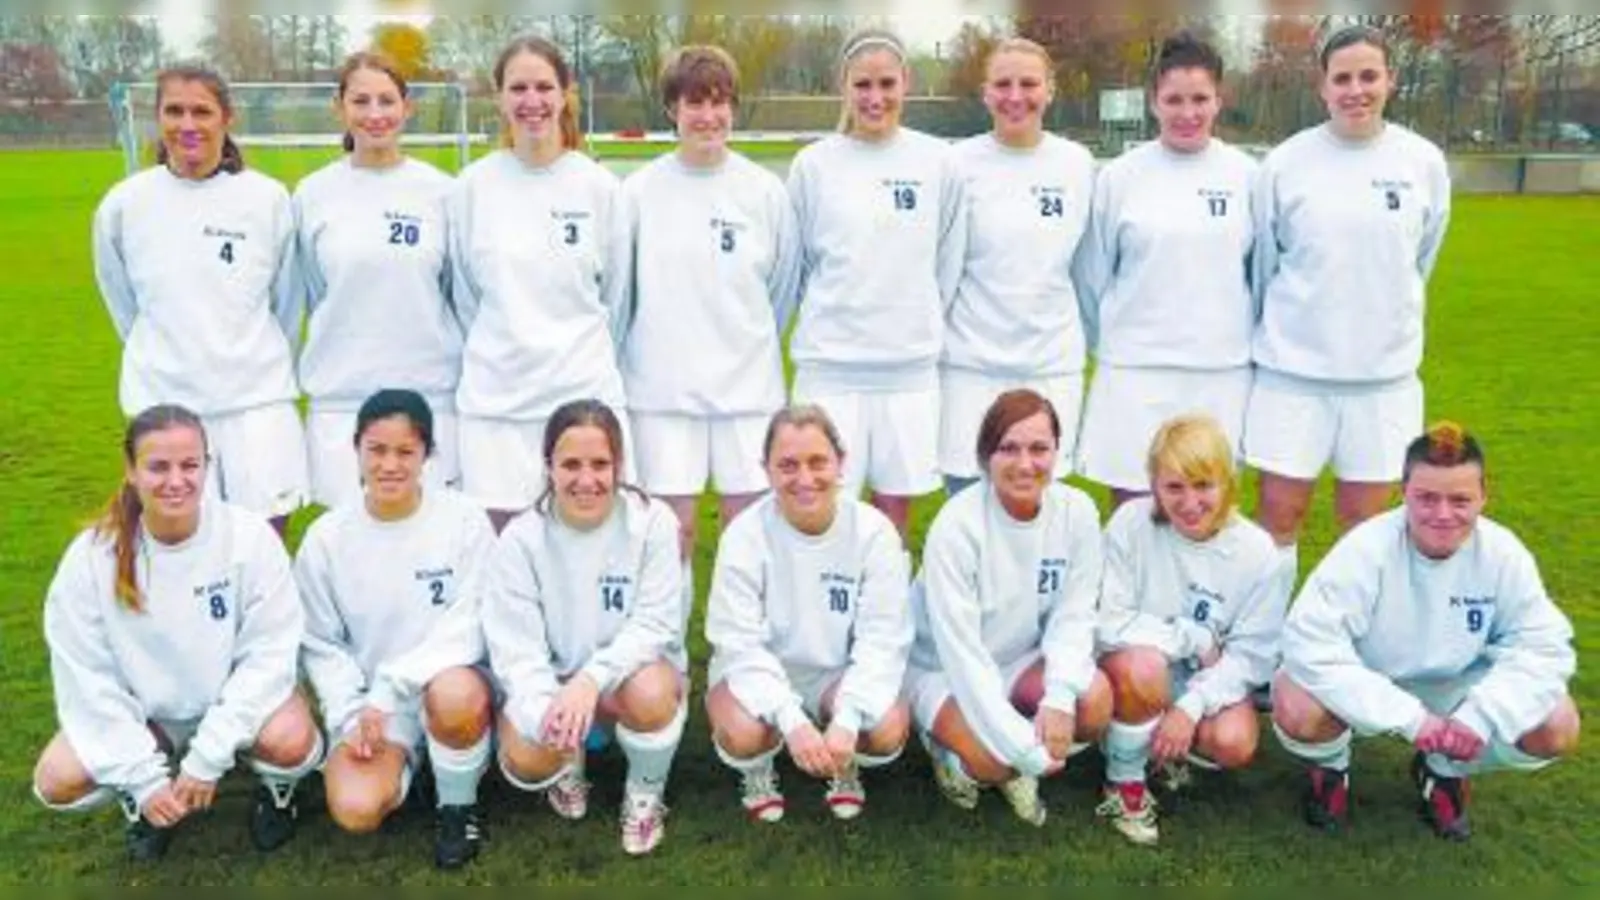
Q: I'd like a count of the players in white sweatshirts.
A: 15